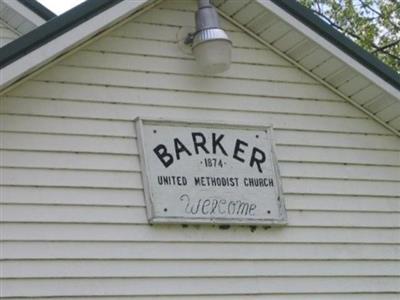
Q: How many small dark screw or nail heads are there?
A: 4